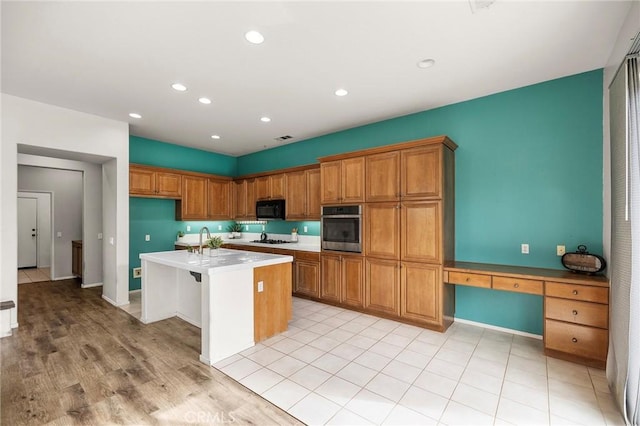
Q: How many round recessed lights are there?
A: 8